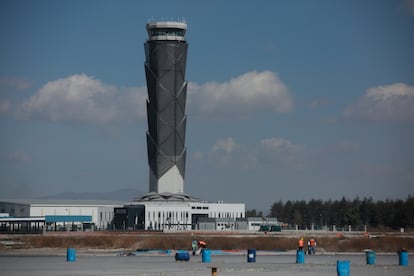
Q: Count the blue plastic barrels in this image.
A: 8